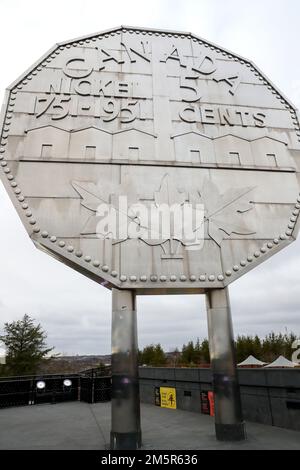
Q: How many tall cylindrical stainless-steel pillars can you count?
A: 2